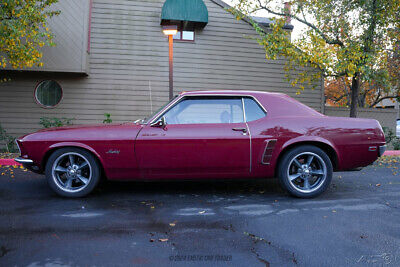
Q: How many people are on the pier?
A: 0